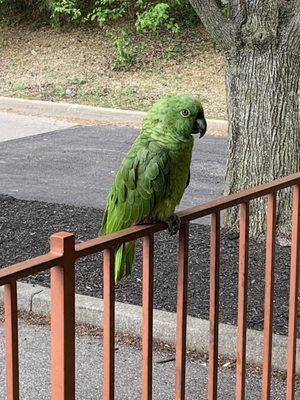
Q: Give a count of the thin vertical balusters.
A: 8